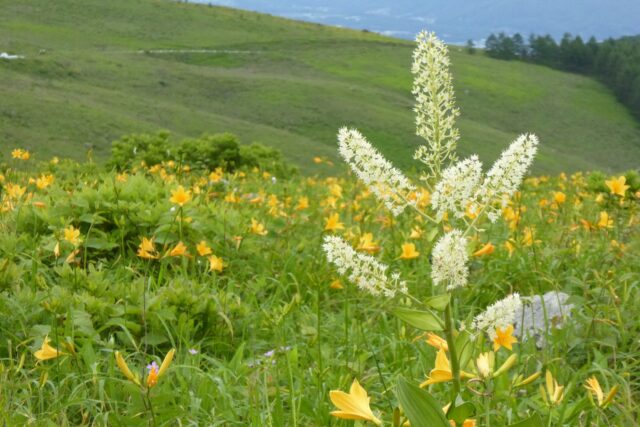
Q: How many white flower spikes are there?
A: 7